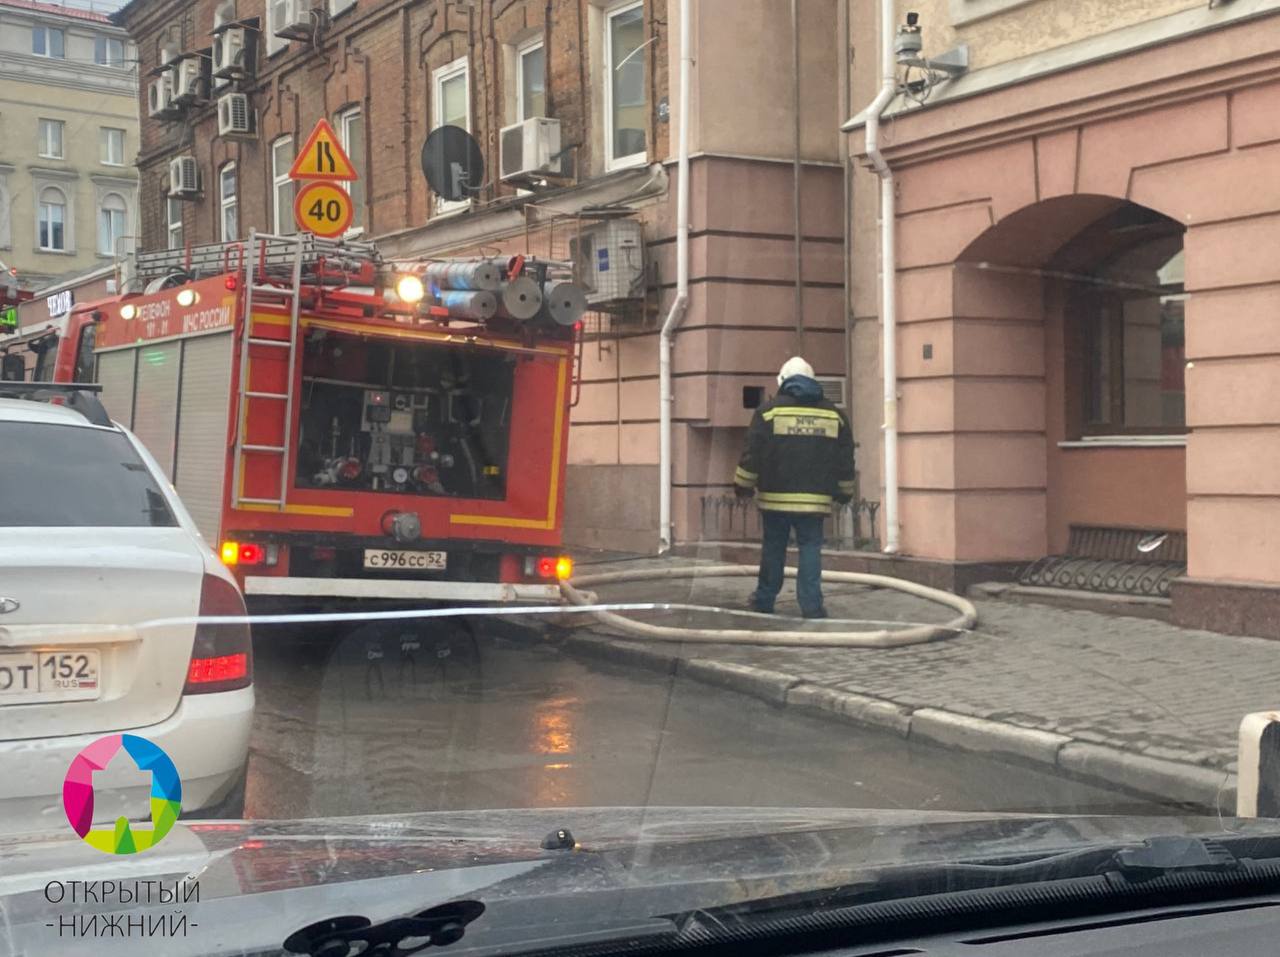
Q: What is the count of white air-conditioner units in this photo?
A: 8